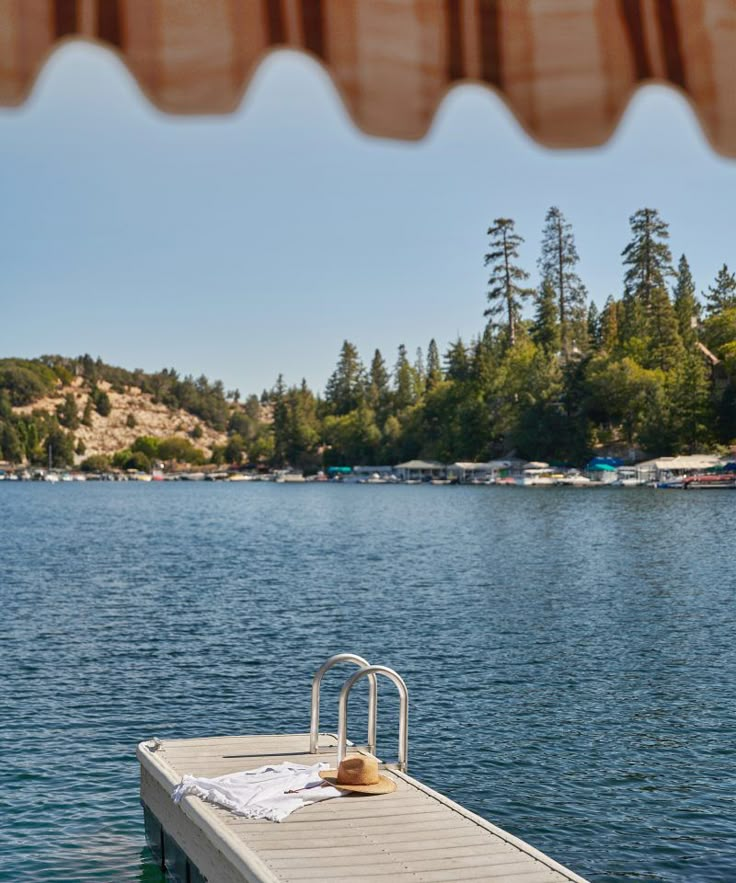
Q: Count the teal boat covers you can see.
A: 2